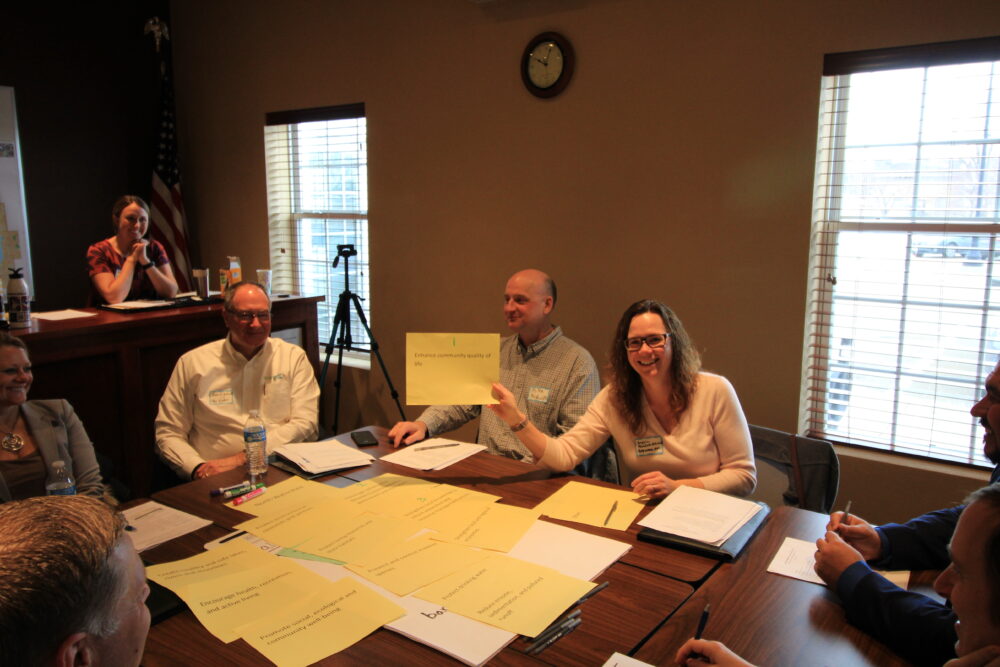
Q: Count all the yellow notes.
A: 14